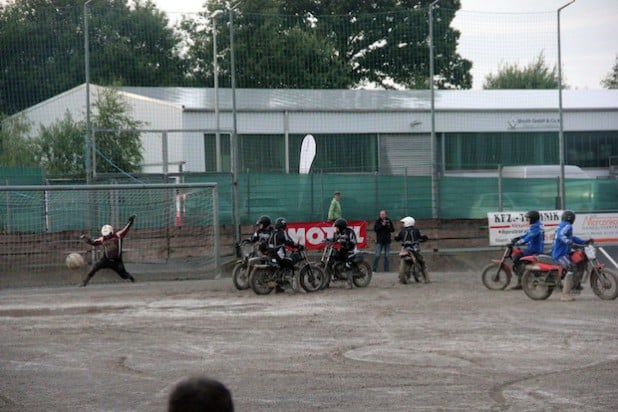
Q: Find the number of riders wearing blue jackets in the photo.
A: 2